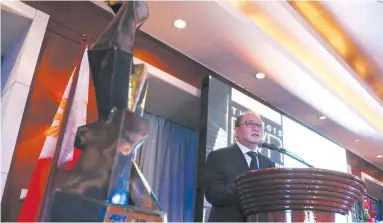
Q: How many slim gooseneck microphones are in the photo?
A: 1